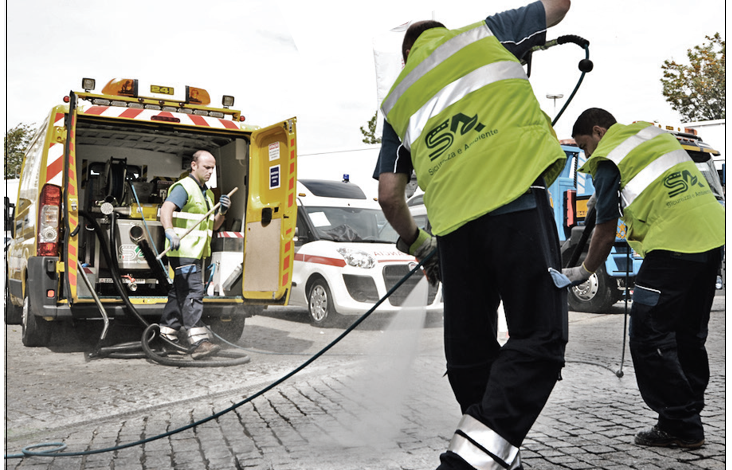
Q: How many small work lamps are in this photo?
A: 2